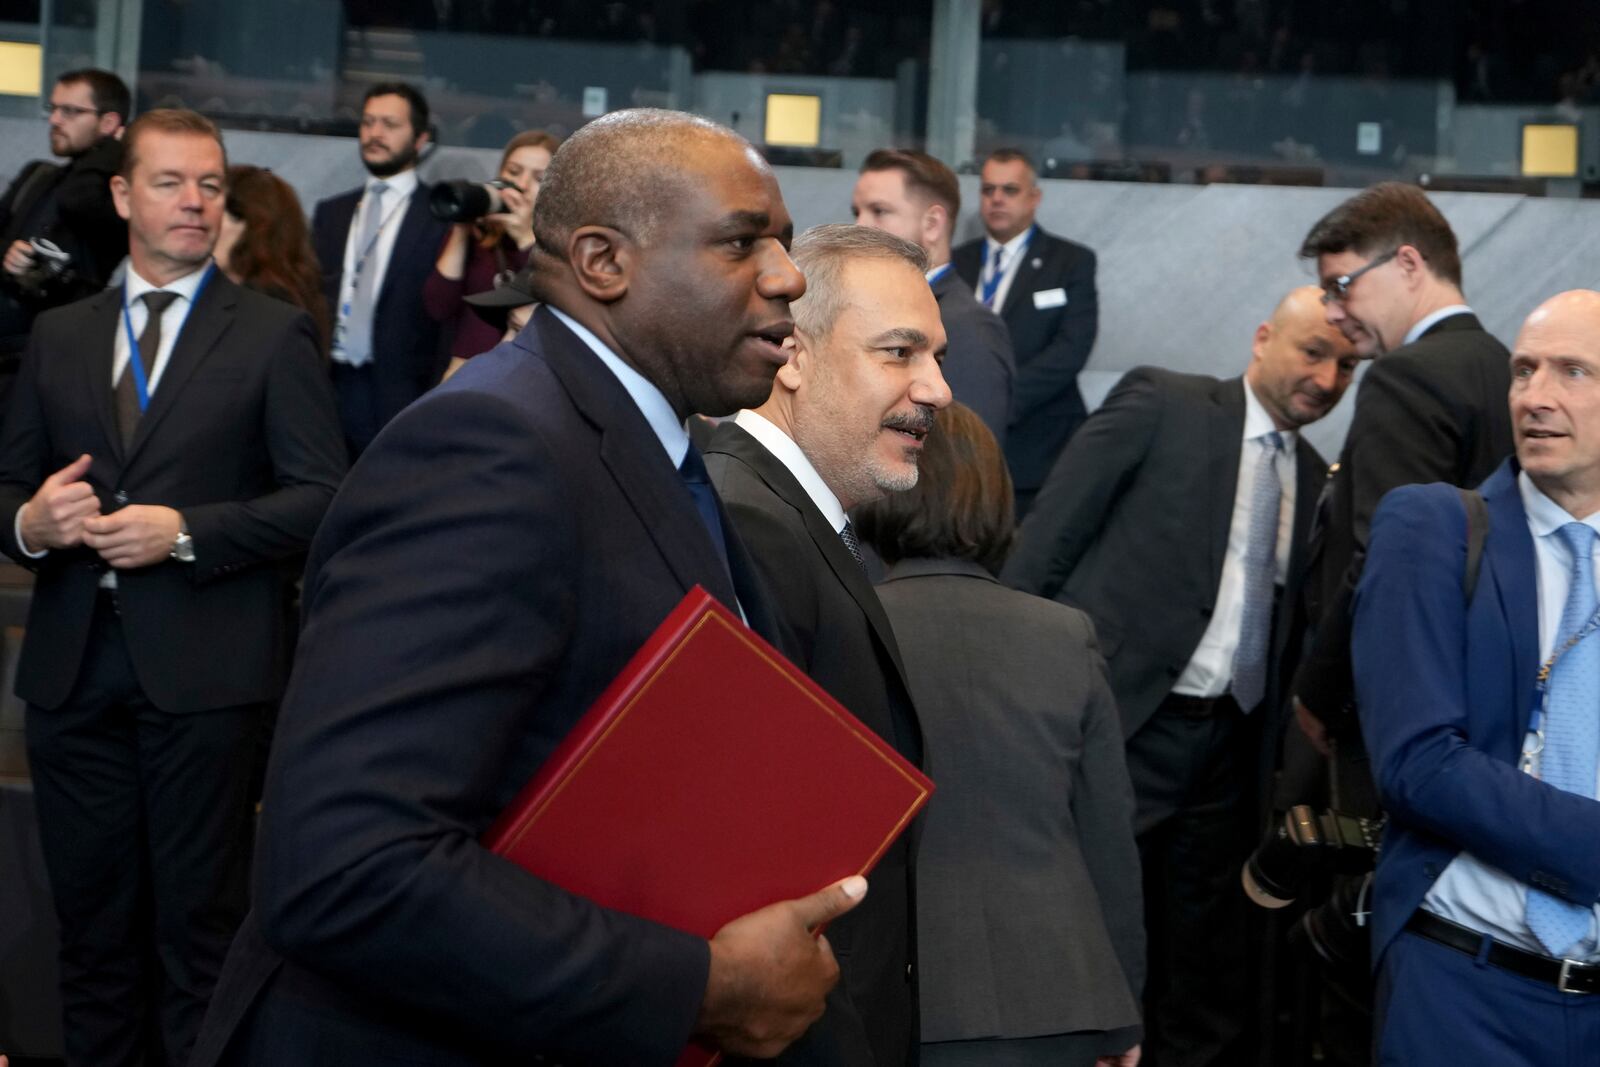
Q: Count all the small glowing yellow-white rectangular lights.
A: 3